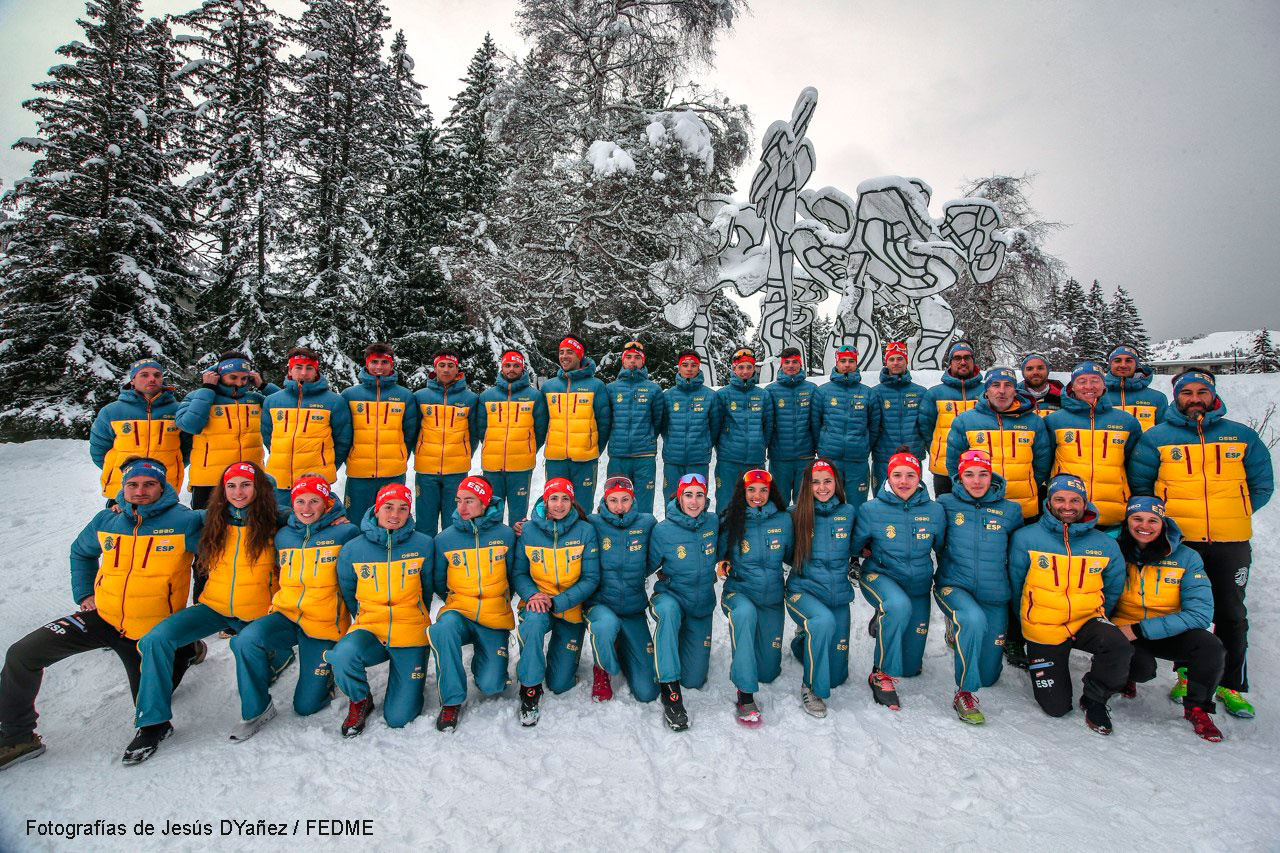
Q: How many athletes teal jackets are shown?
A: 12